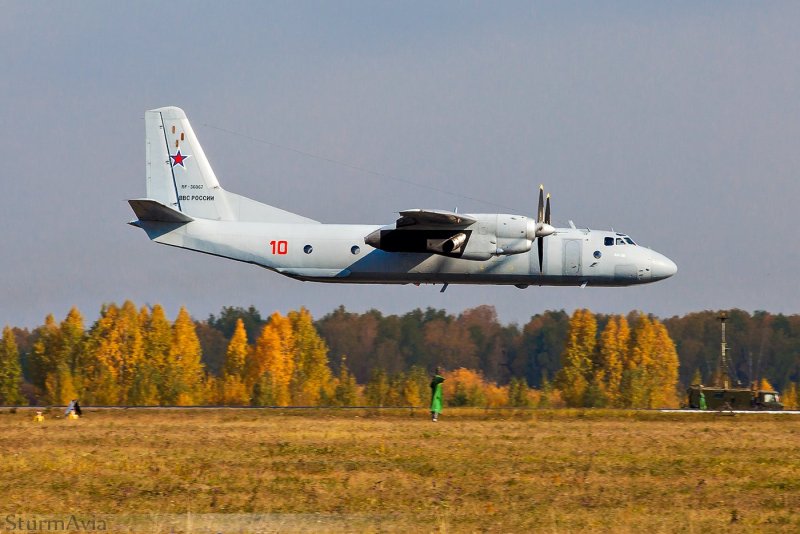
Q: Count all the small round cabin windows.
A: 3